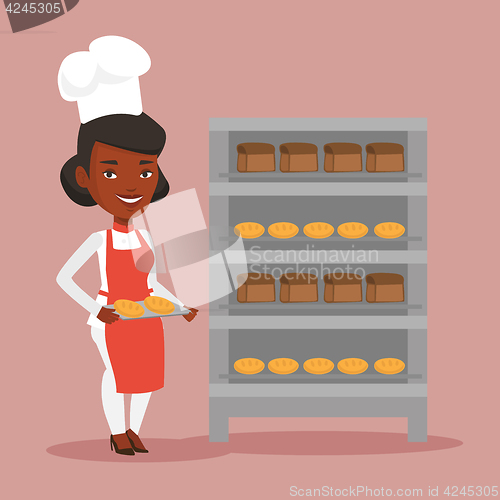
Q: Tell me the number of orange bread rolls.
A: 12